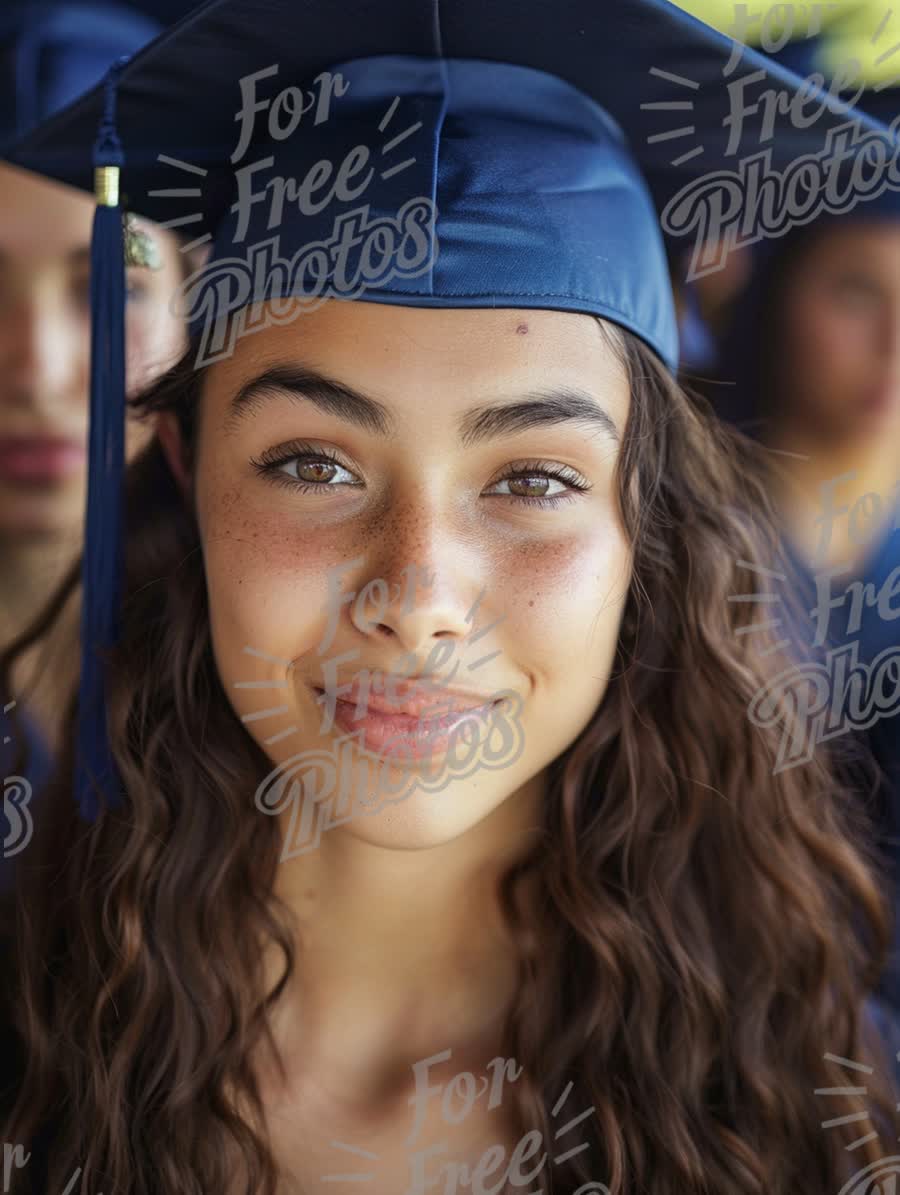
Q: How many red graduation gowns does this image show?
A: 0